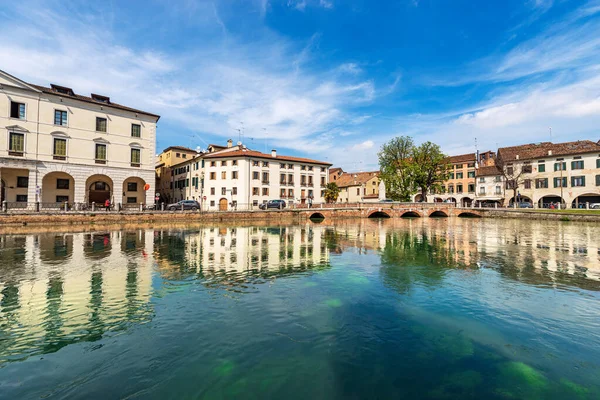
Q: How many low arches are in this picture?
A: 5